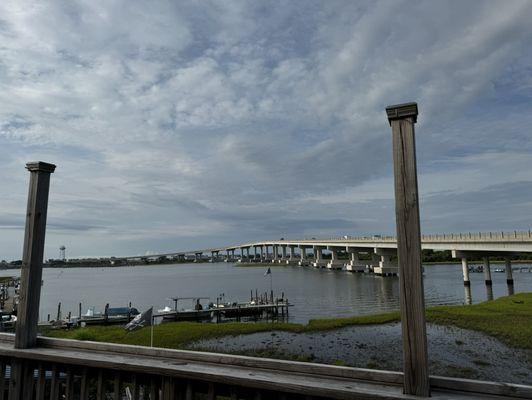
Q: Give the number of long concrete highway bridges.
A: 1